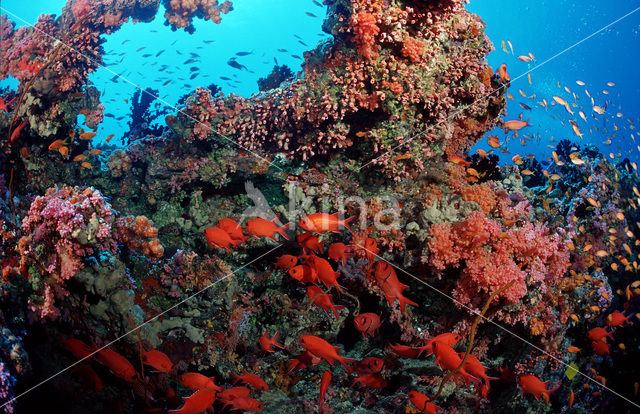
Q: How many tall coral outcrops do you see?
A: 2